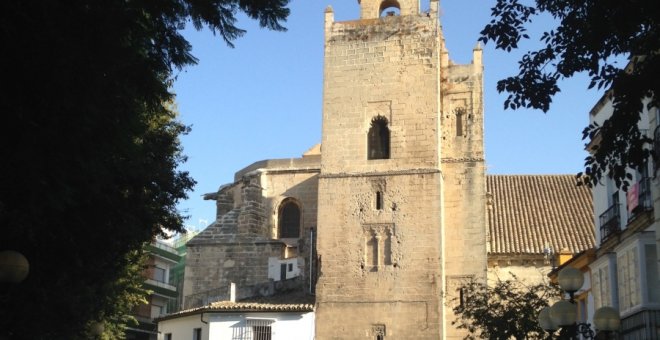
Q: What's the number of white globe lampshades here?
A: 5